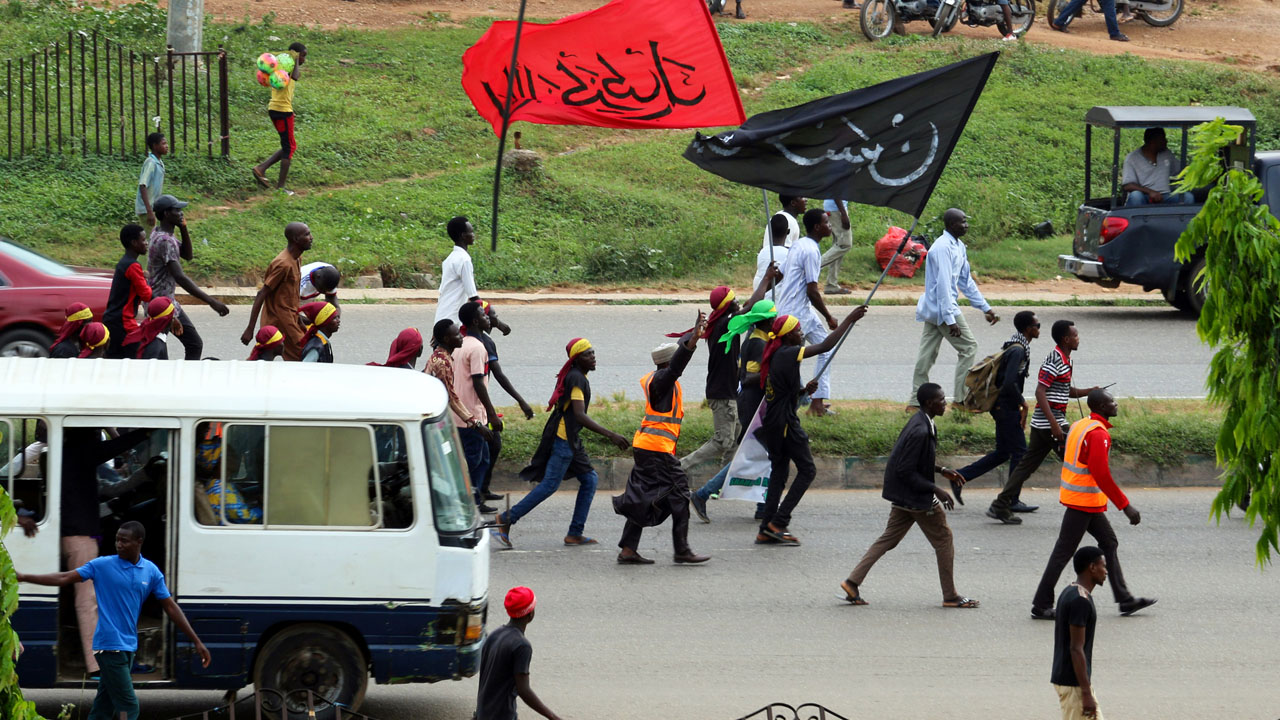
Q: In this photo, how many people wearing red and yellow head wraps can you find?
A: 10